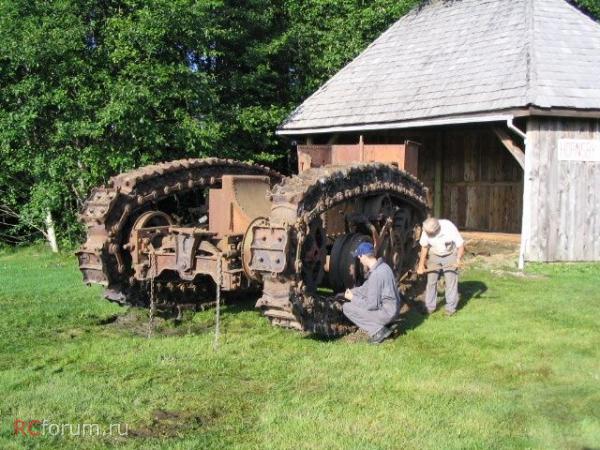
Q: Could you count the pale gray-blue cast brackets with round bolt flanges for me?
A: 0